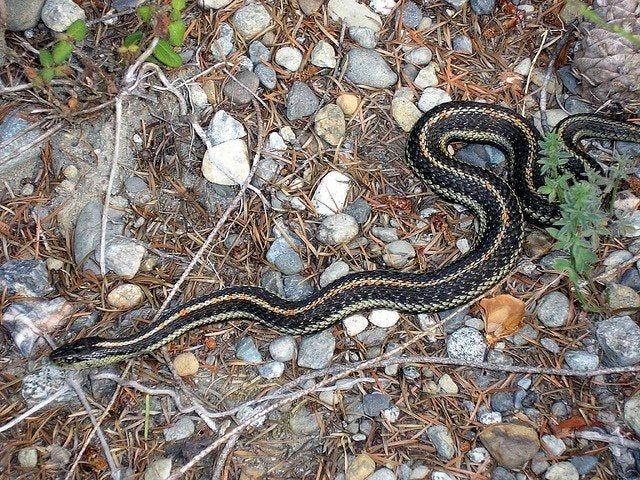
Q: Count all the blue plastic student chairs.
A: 0